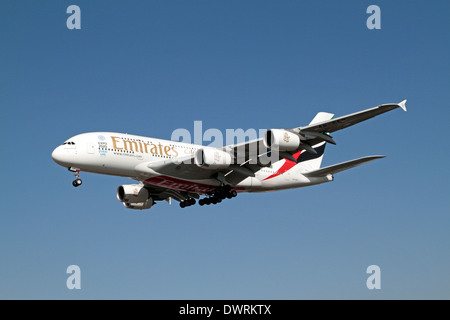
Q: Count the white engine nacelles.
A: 4